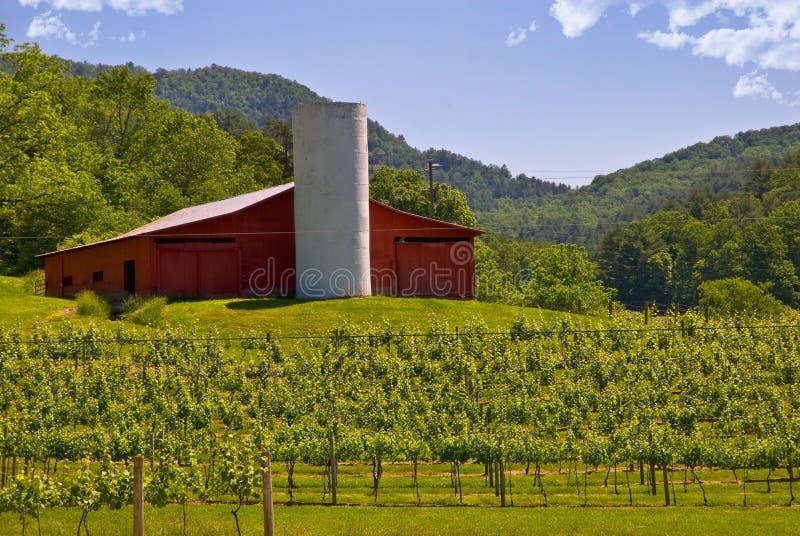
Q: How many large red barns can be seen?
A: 1